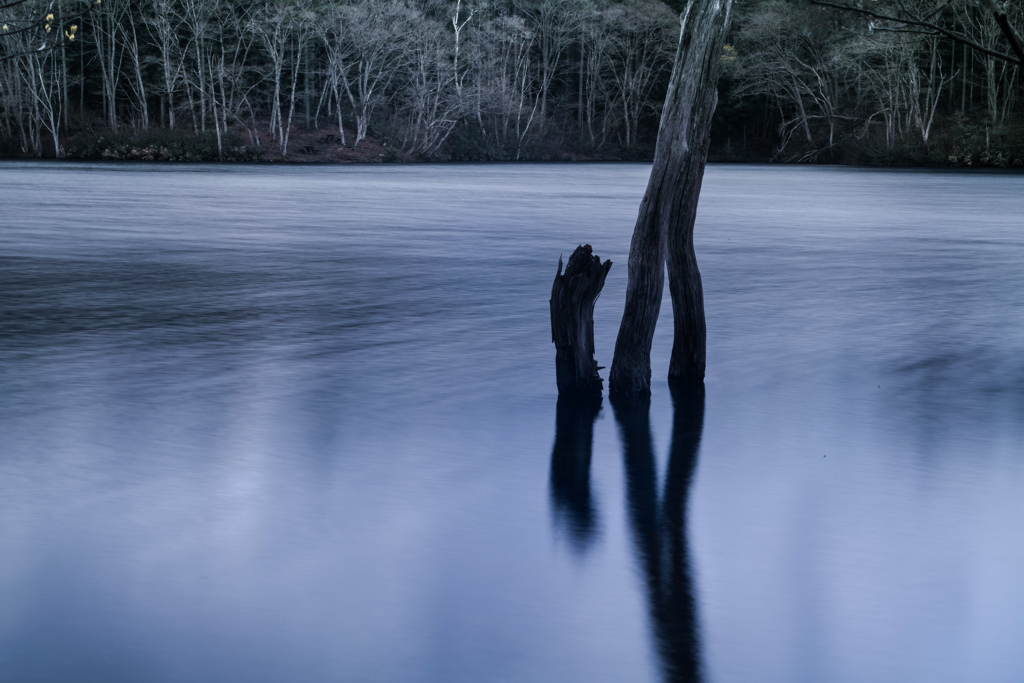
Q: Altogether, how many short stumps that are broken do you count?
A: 1